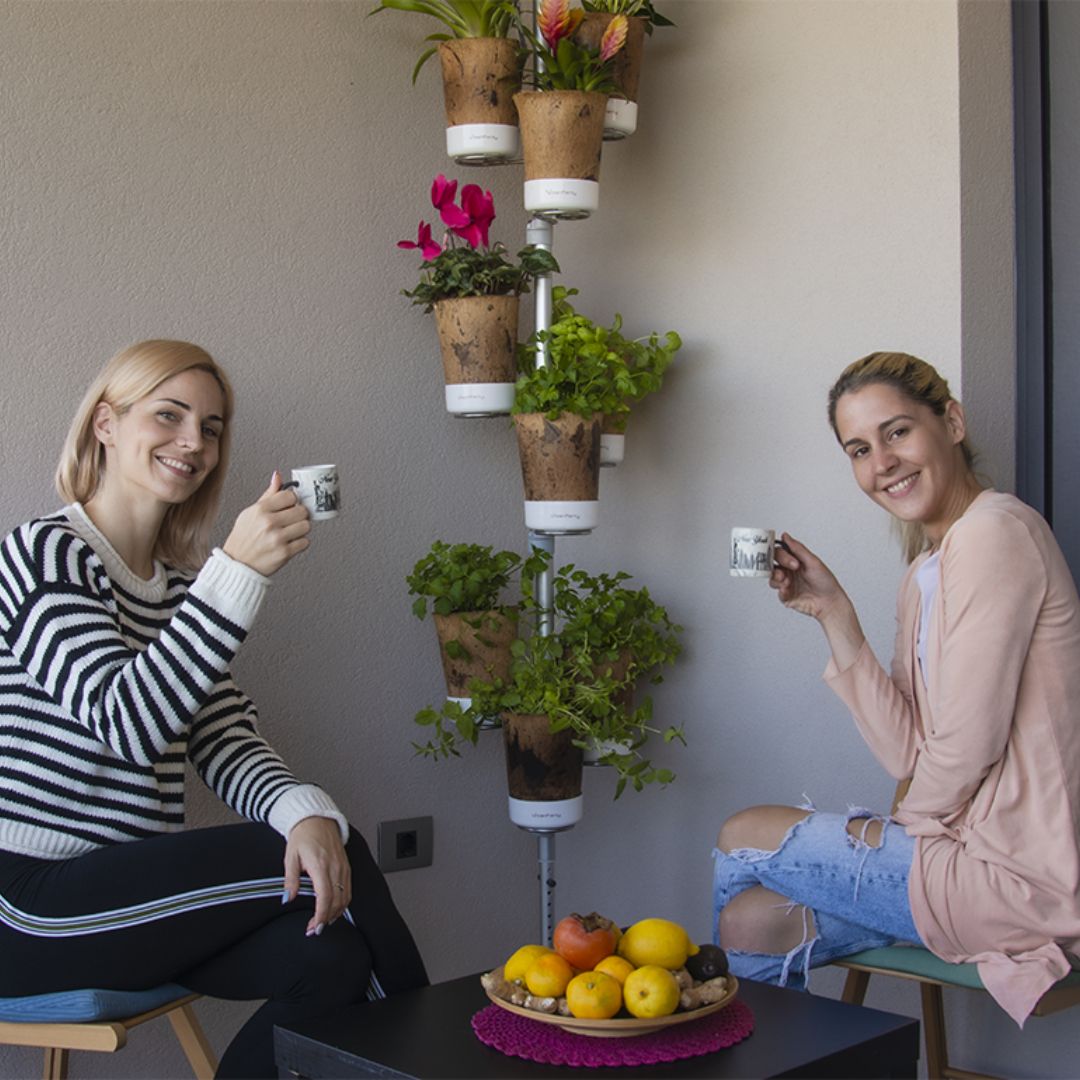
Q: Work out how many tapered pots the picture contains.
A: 9